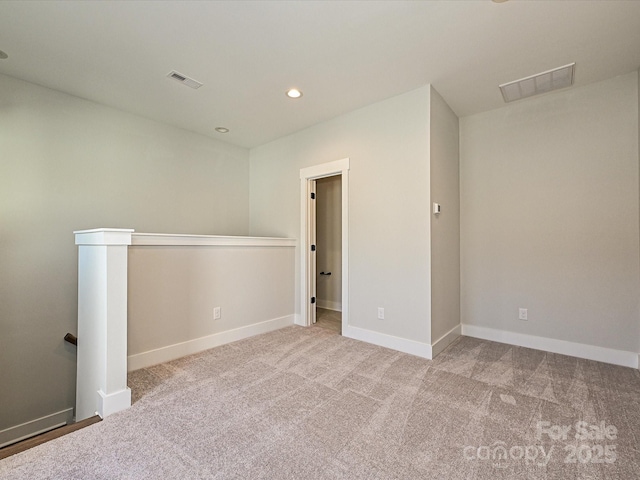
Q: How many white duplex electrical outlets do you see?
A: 3